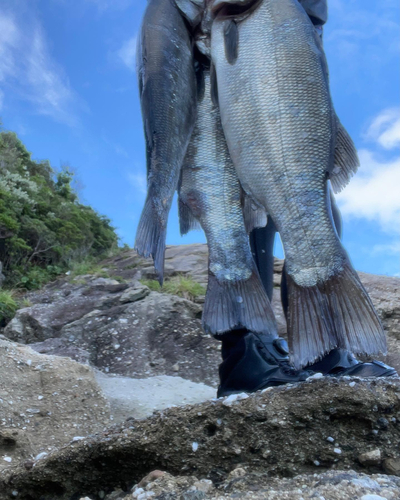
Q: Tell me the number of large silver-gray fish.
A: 3